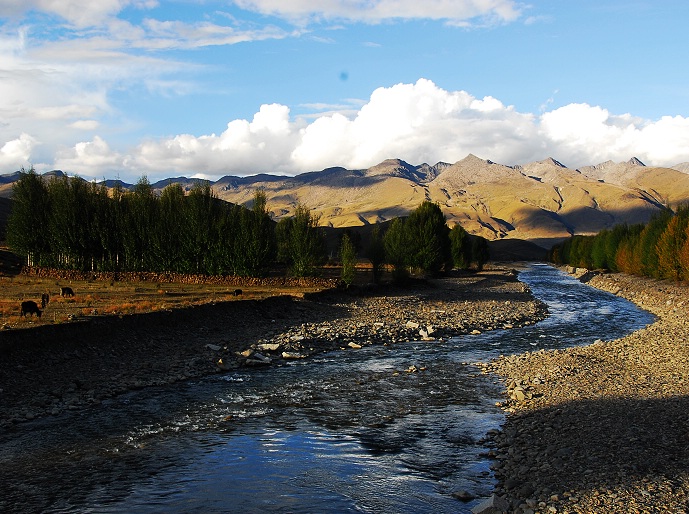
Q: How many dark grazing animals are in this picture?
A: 4